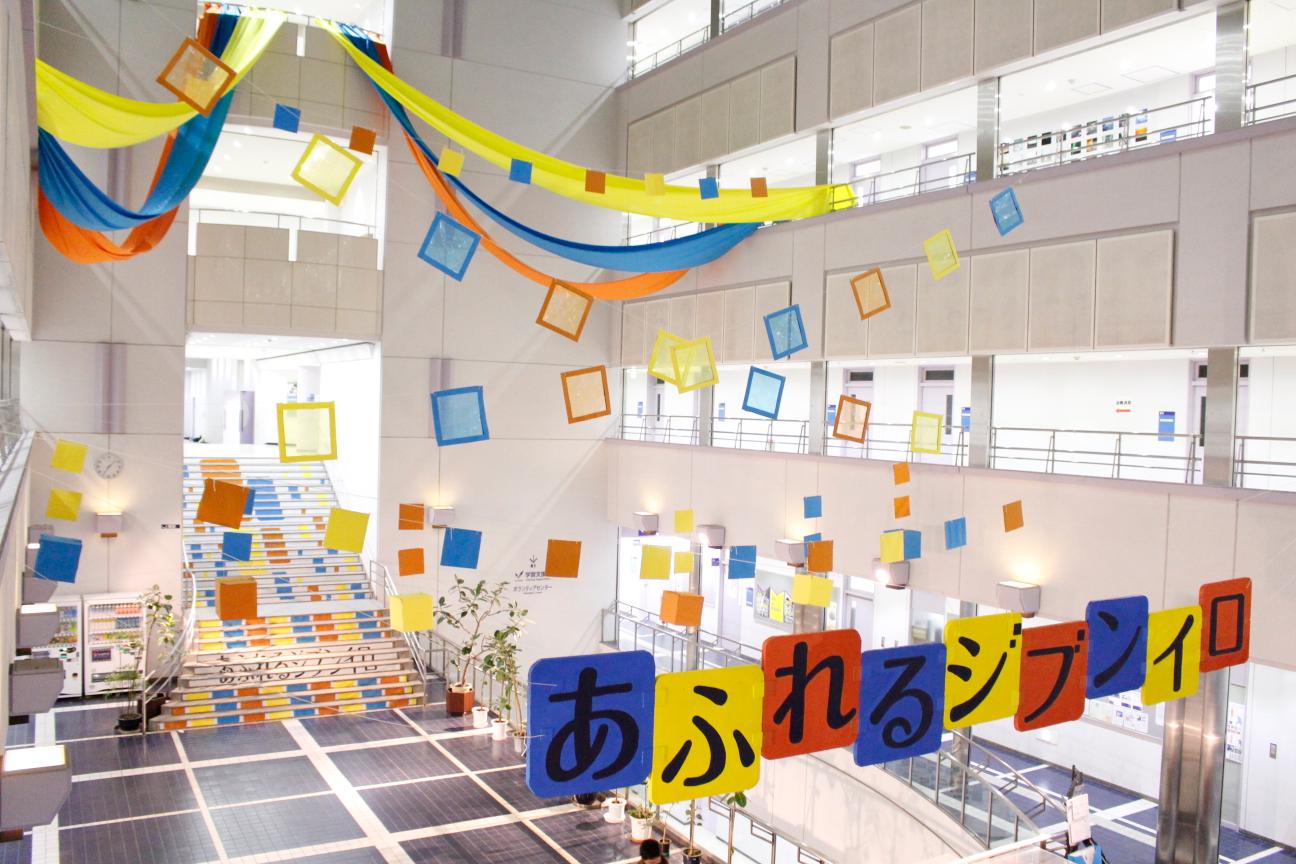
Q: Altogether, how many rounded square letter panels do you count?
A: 9